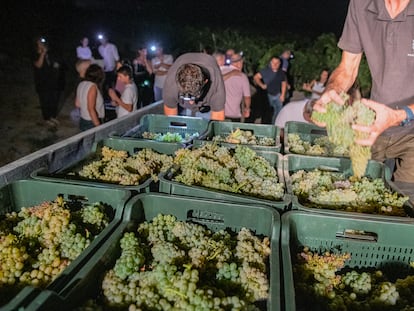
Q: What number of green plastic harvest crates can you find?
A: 9